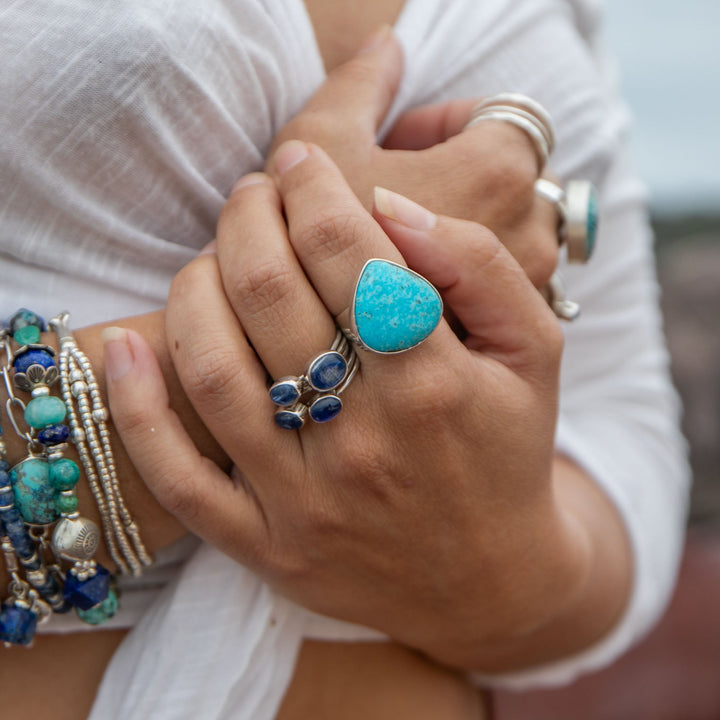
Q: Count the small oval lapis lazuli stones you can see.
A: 4